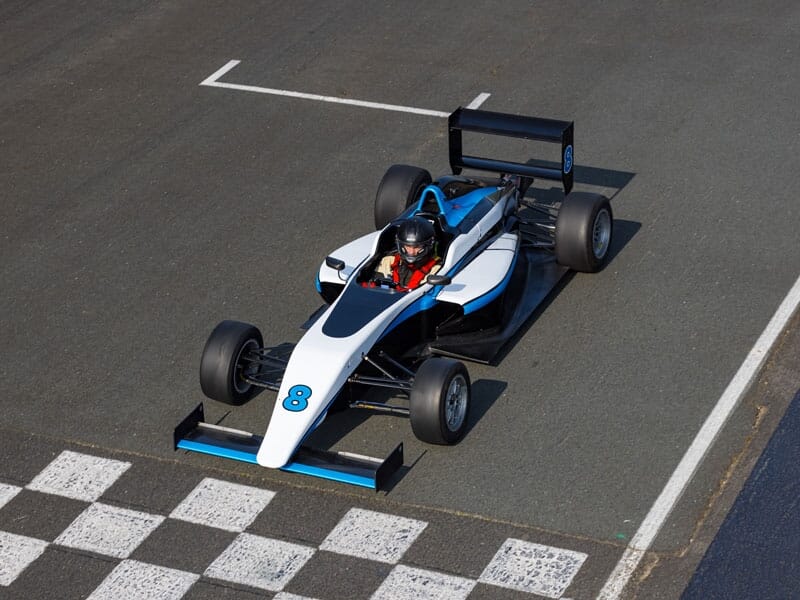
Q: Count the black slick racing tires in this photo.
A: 4